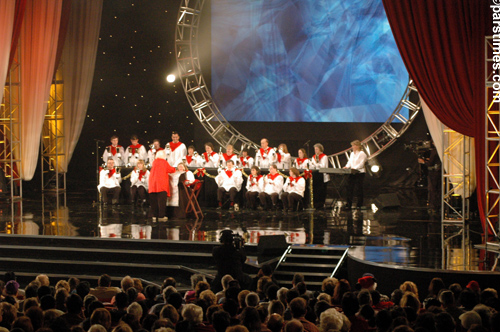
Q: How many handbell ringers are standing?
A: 12